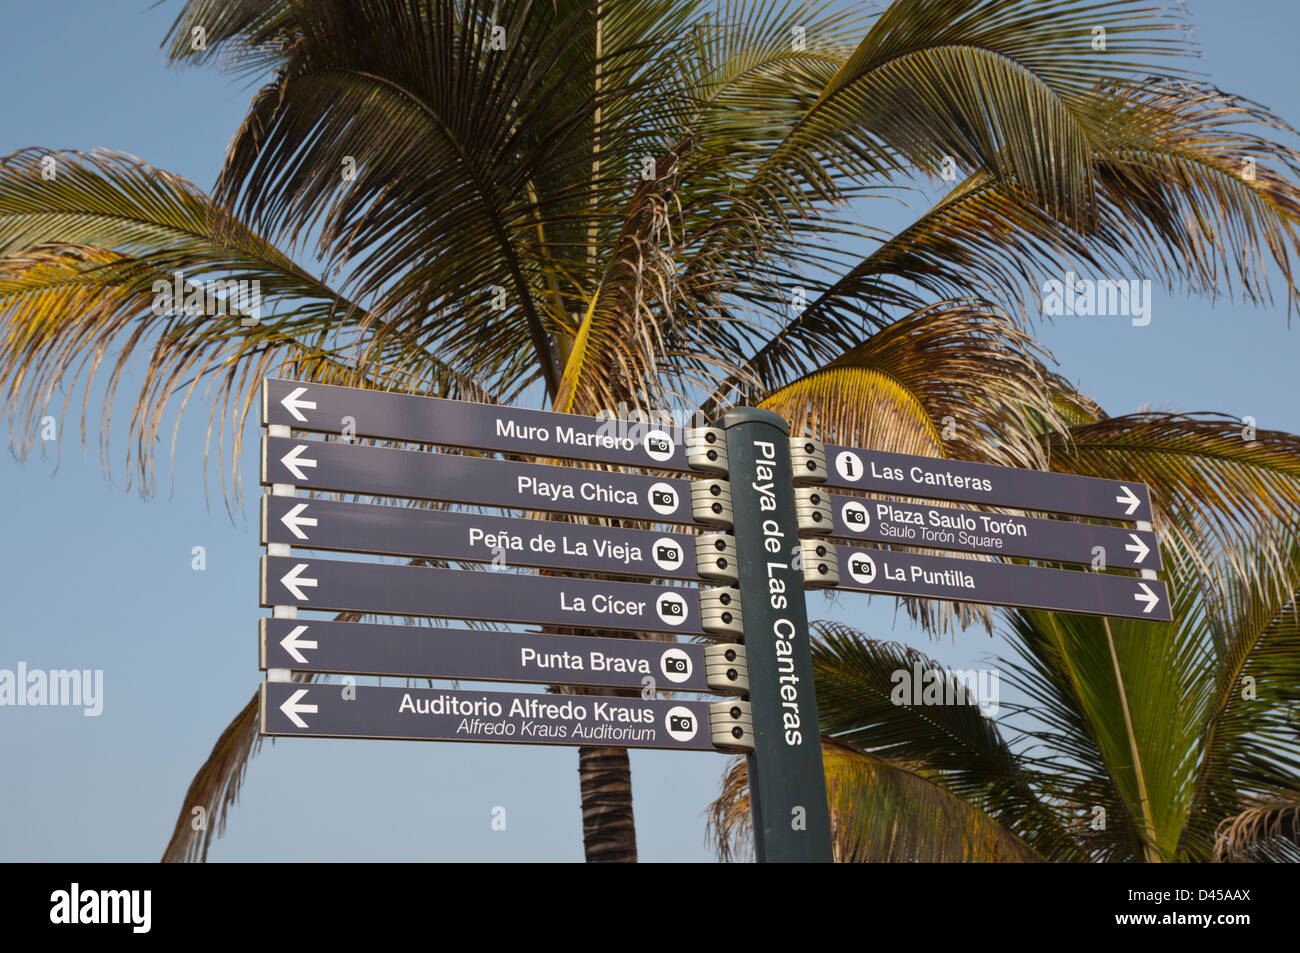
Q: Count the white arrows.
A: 9